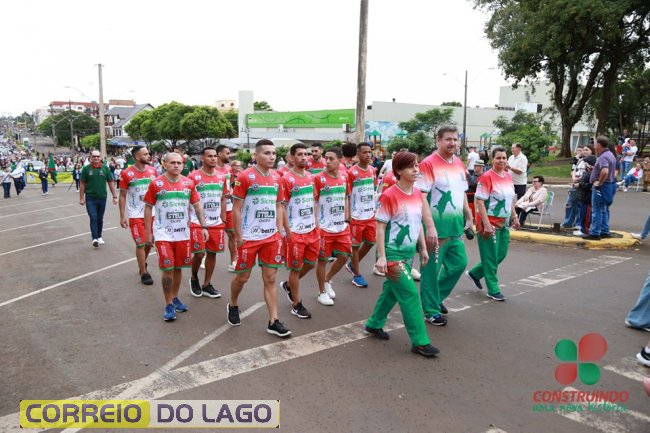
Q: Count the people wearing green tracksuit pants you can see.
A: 3